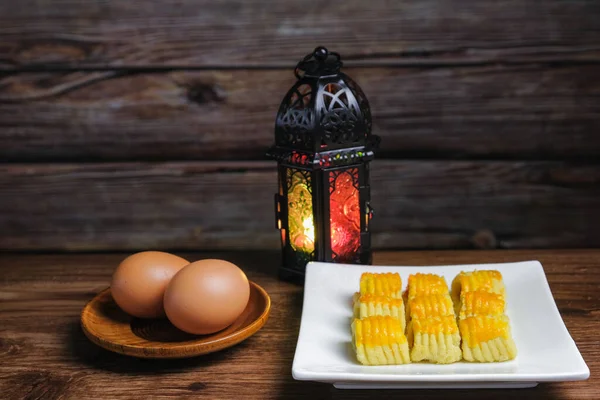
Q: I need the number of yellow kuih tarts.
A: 9